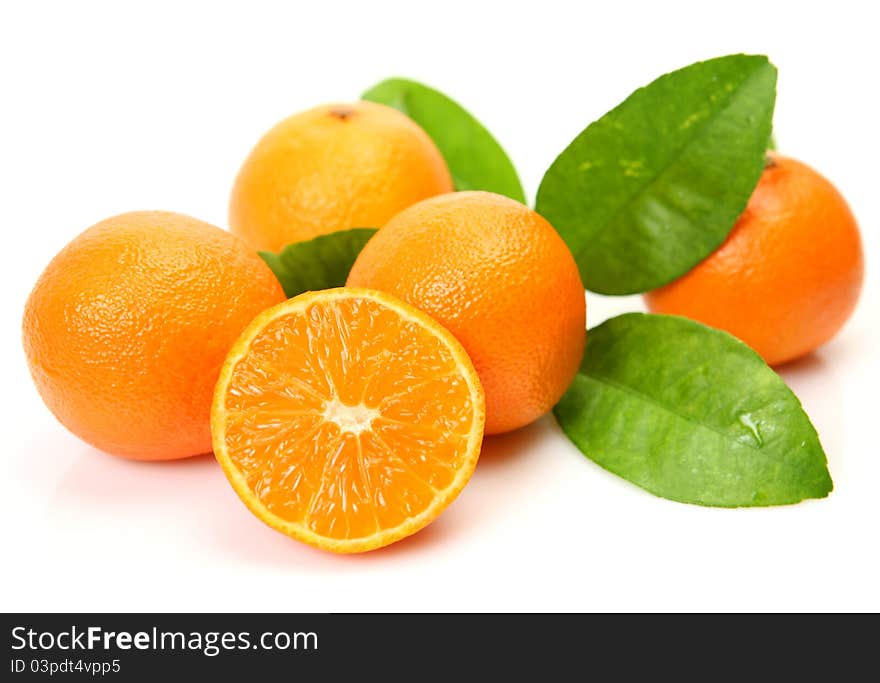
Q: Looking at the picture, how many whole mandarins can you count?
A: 4